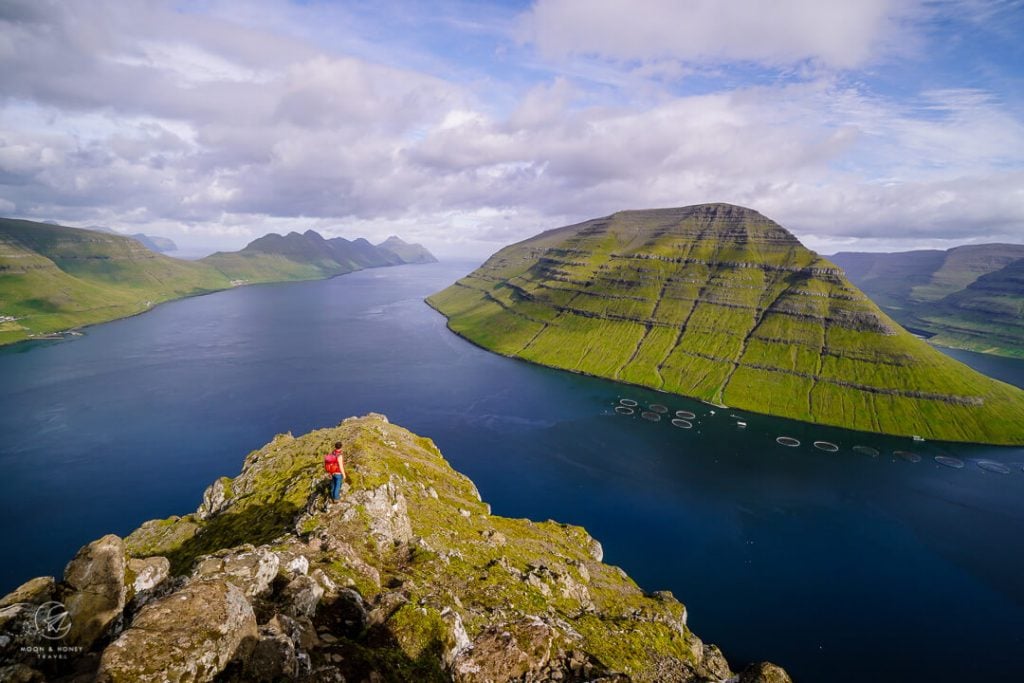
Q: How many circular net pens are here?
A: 12